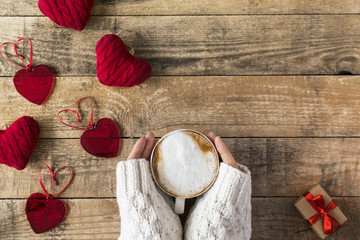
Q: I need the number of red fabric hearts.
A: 3